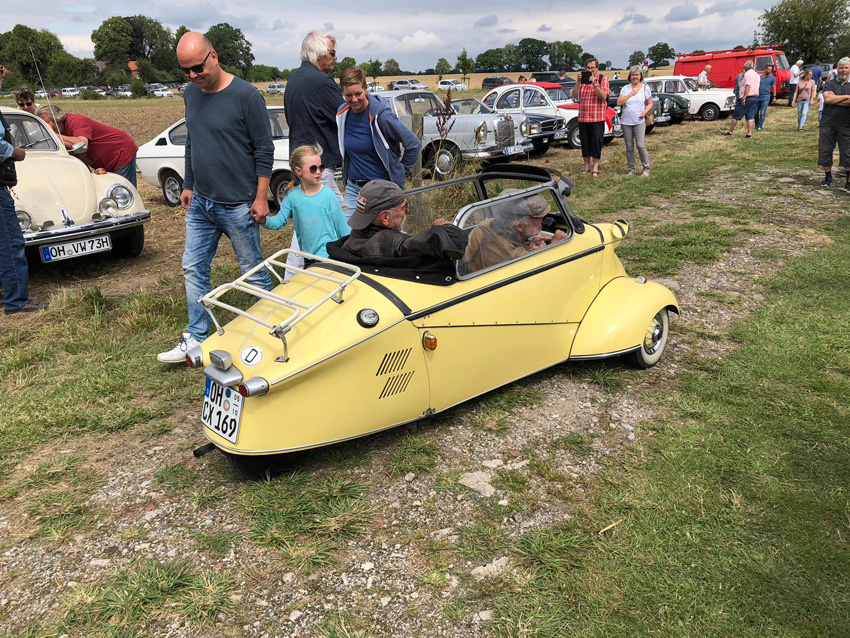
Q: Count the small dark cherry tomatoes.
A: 0